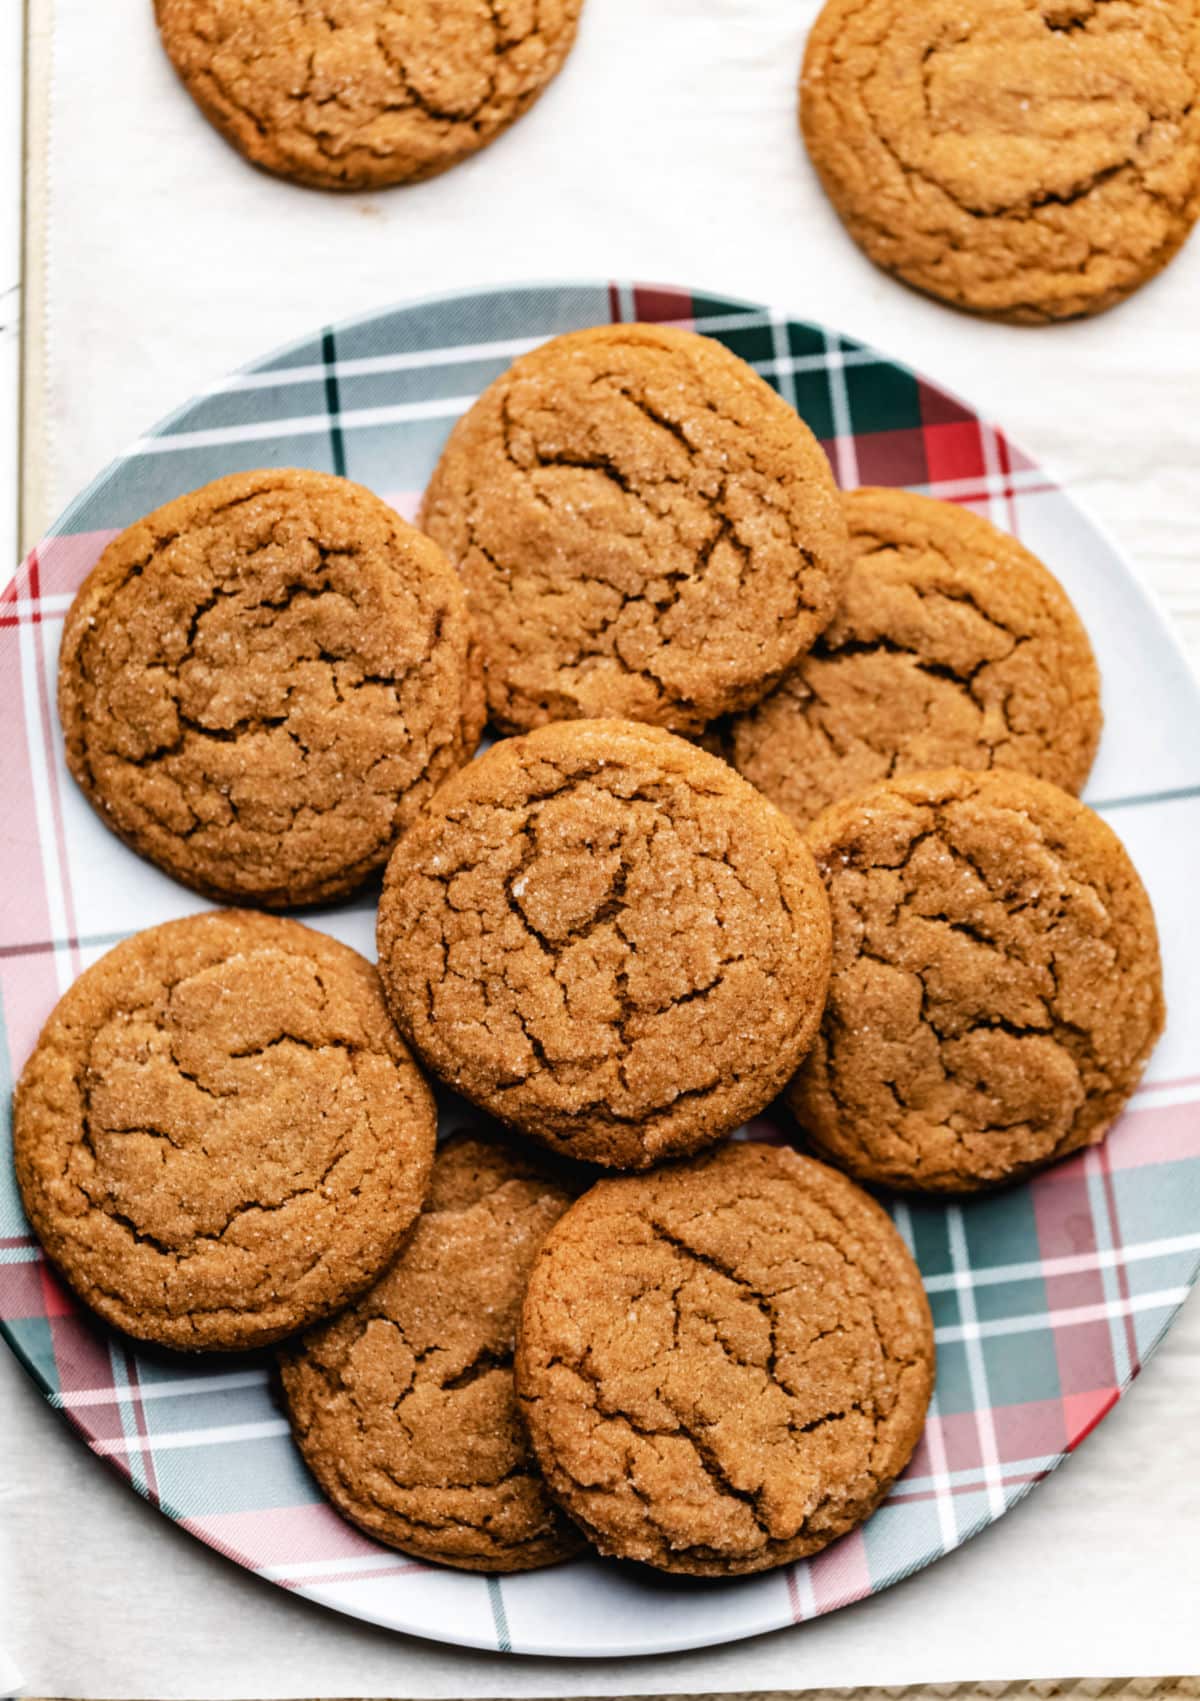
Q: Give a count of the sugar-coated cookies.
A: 10